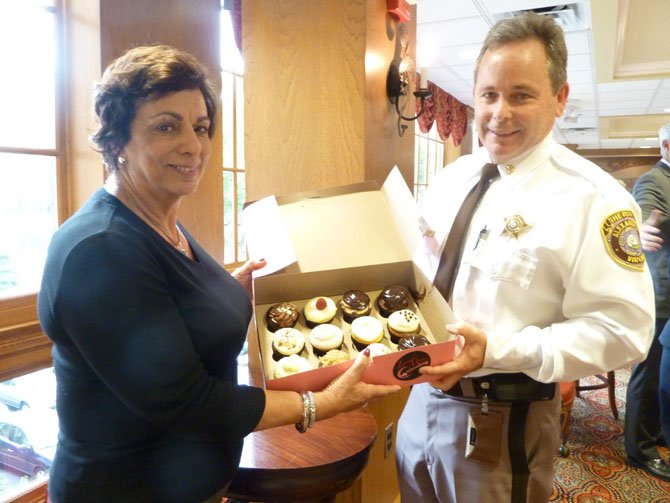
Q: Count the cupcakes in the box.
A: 12